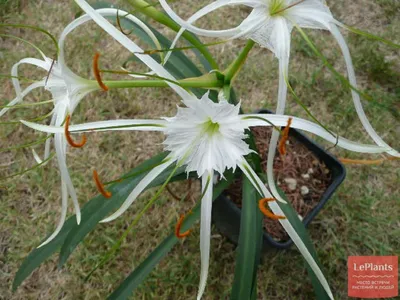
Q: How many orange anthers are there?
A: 6